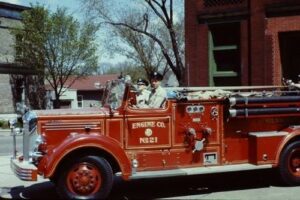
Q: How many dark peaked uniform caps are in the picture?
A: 2